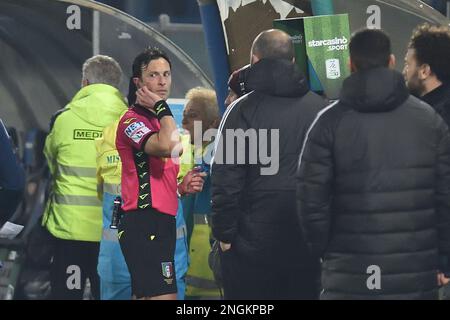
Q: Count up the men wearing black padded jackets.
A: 2